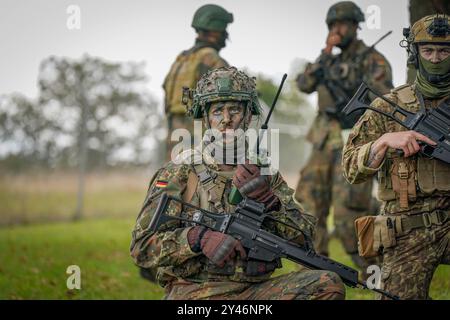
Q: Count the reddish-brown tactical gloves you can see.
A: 2